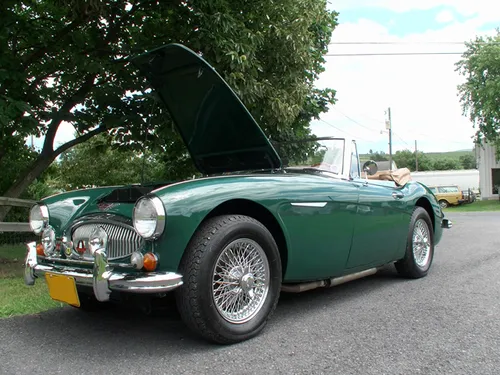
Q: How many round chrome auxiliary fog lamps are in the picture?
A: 2